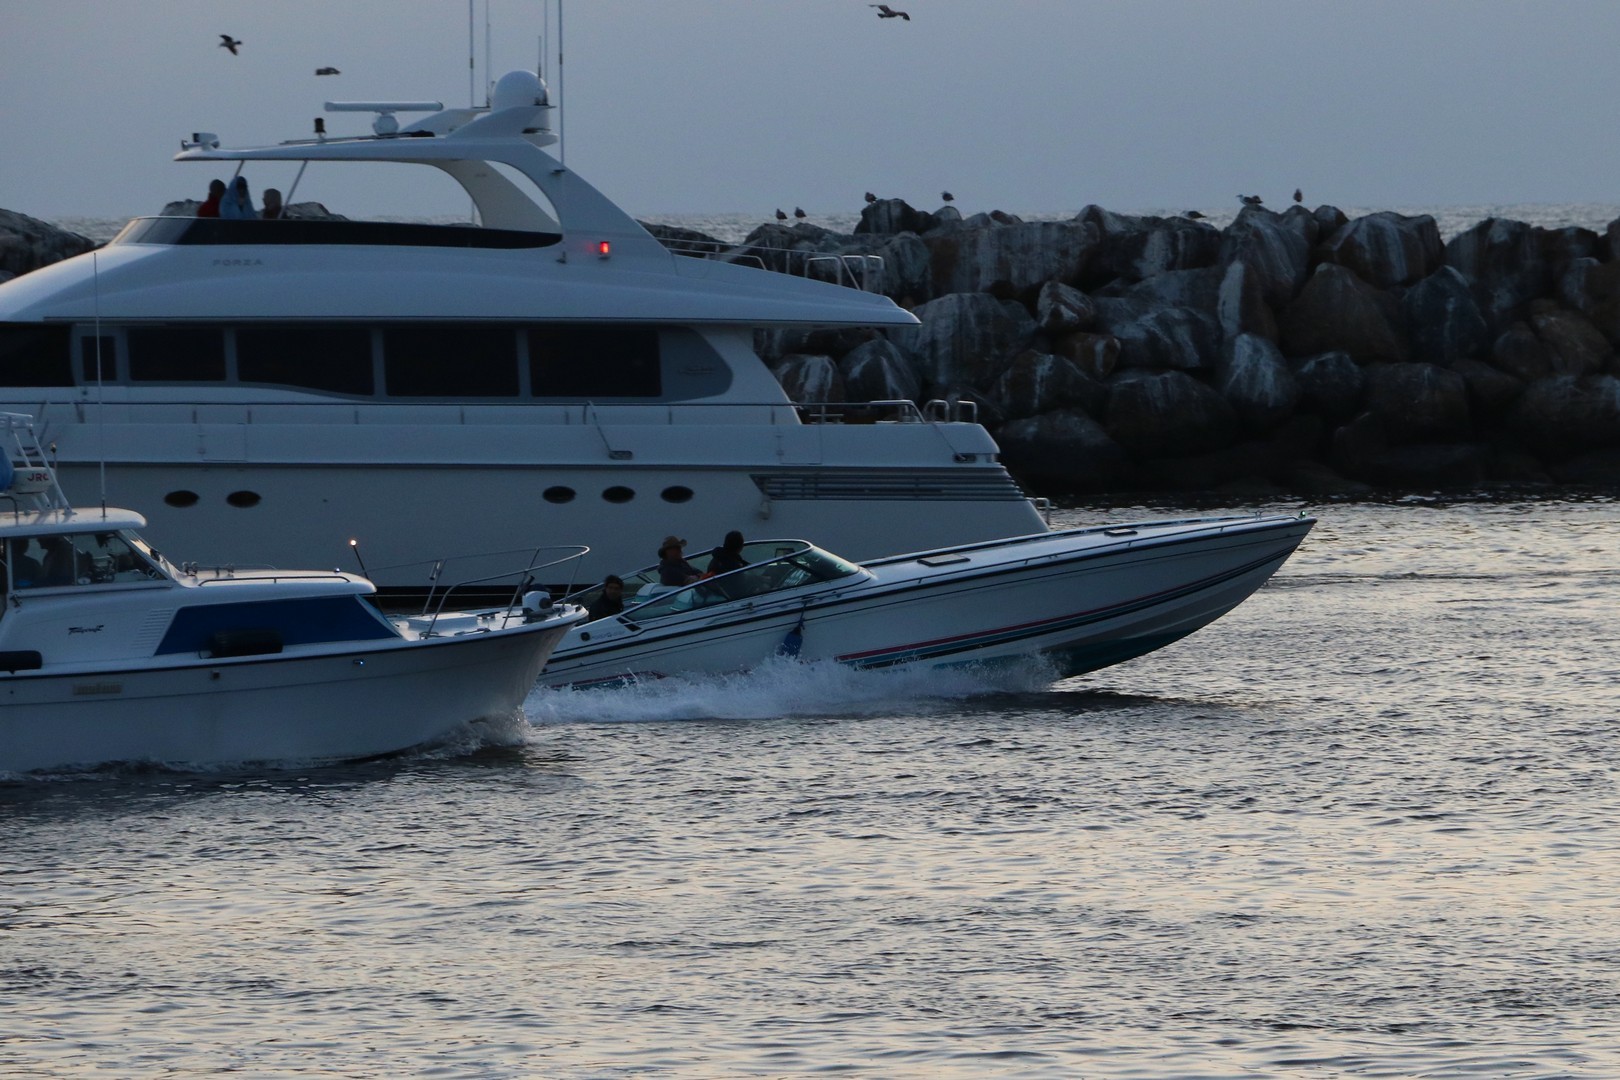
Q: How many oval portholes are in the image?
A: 5